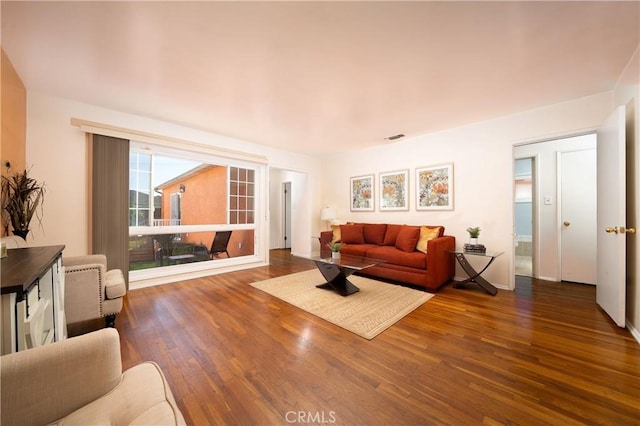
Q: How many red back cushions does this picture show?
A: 4